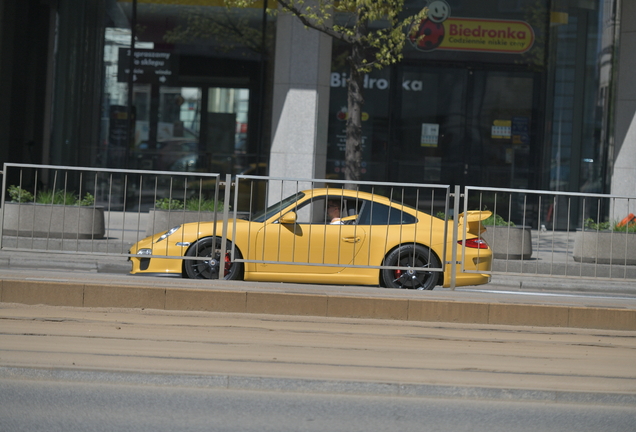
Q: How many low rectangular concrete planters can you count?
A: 4